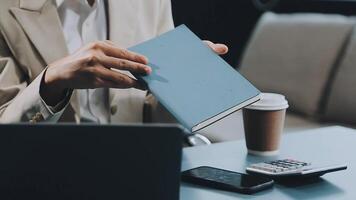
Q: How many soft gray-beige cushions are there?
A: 2